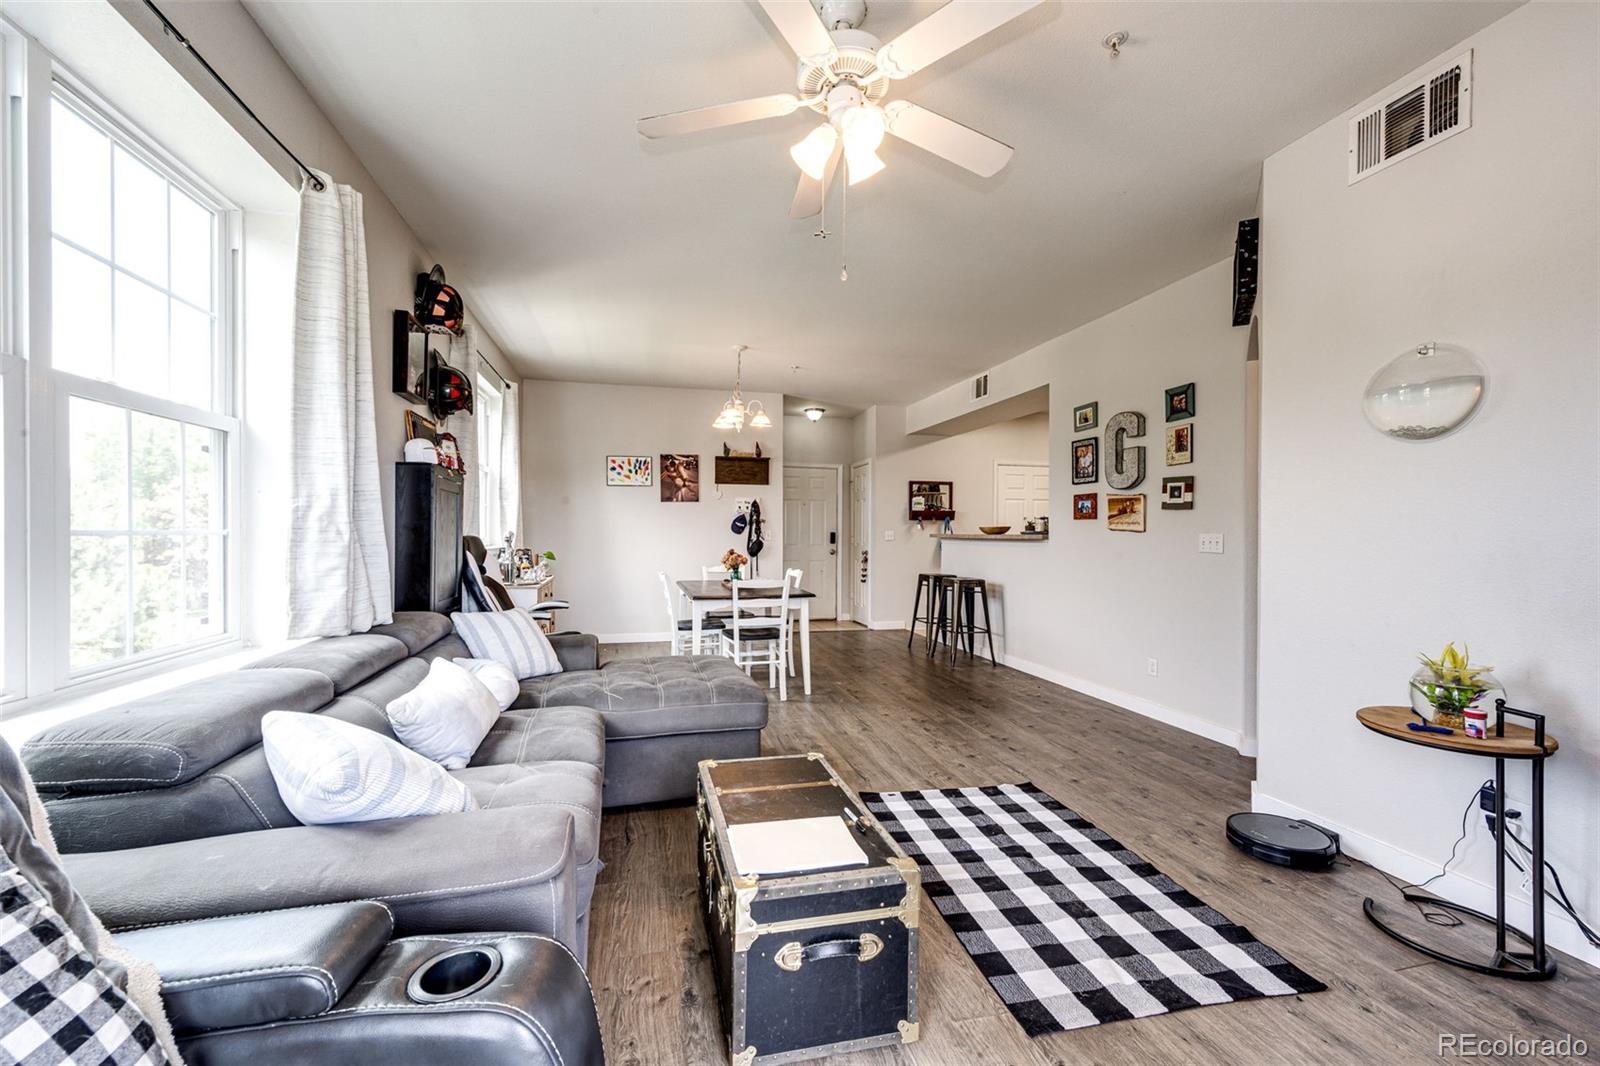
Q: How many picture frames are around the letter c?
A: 7